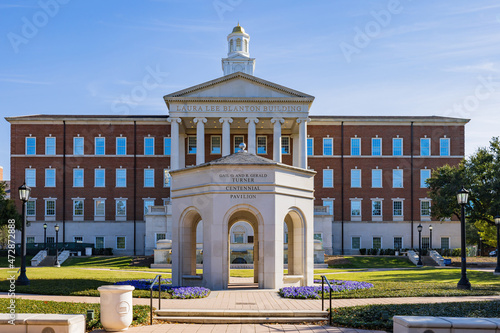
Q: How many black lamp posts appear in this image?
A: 7